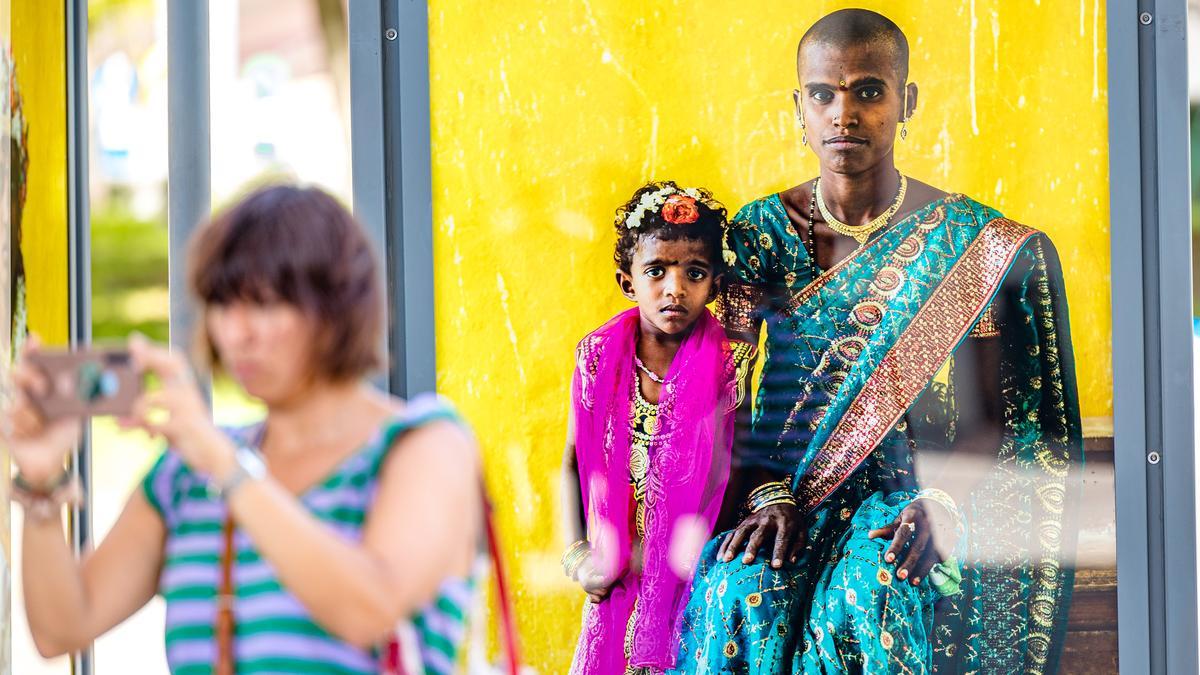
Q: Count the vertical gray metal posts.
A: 4